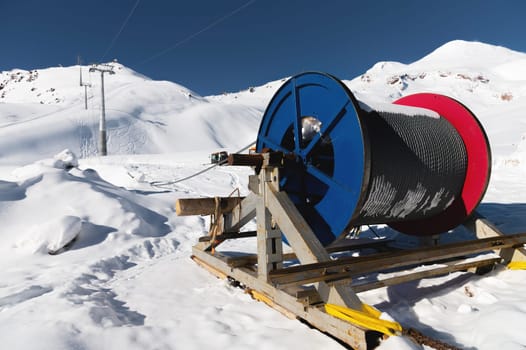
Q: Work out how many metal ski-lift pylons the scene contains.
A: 2